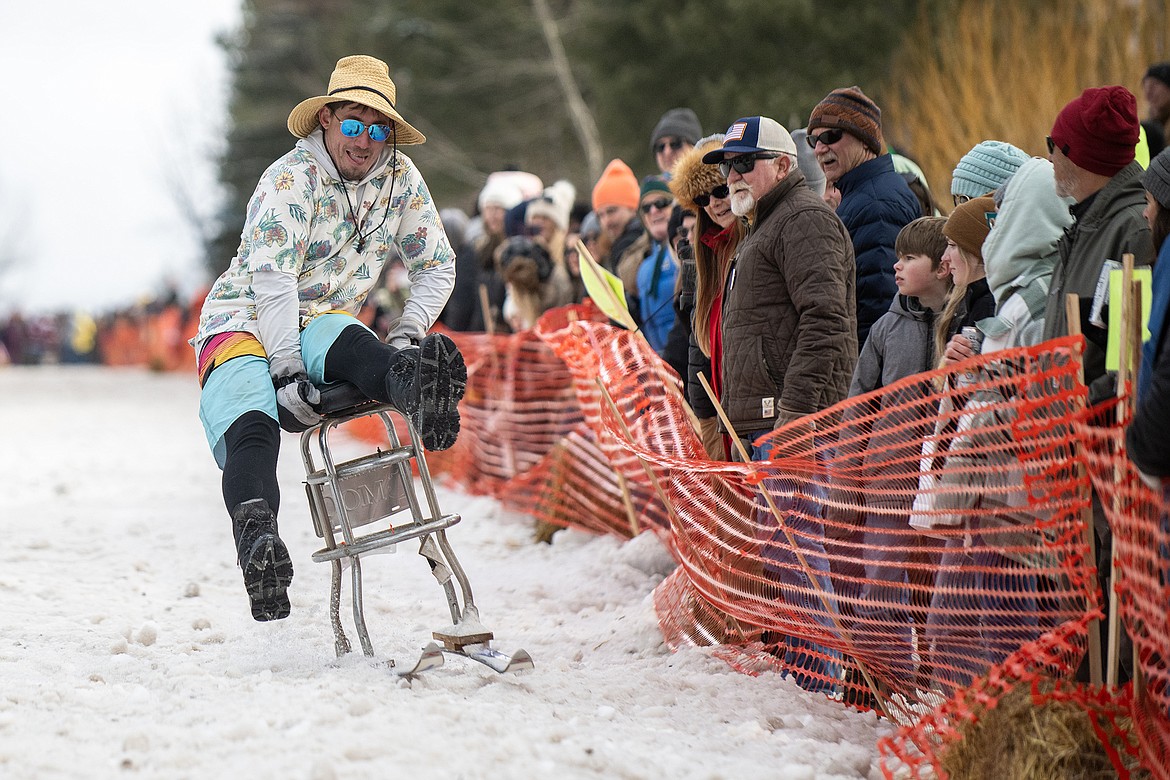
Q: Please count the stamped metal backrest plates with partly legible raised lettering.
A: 1